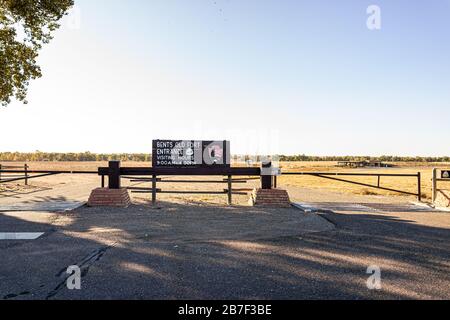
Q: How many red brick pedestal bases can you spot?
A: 2